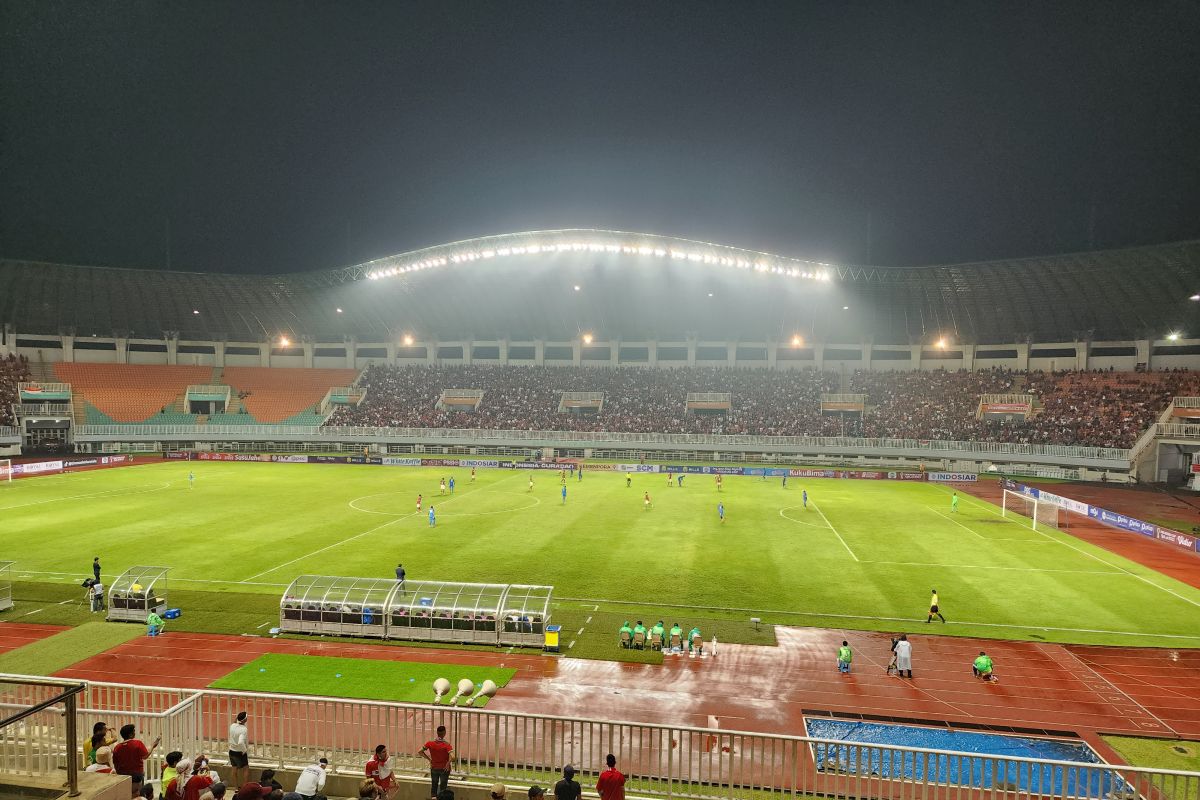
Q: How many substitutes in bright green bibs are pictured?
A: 5